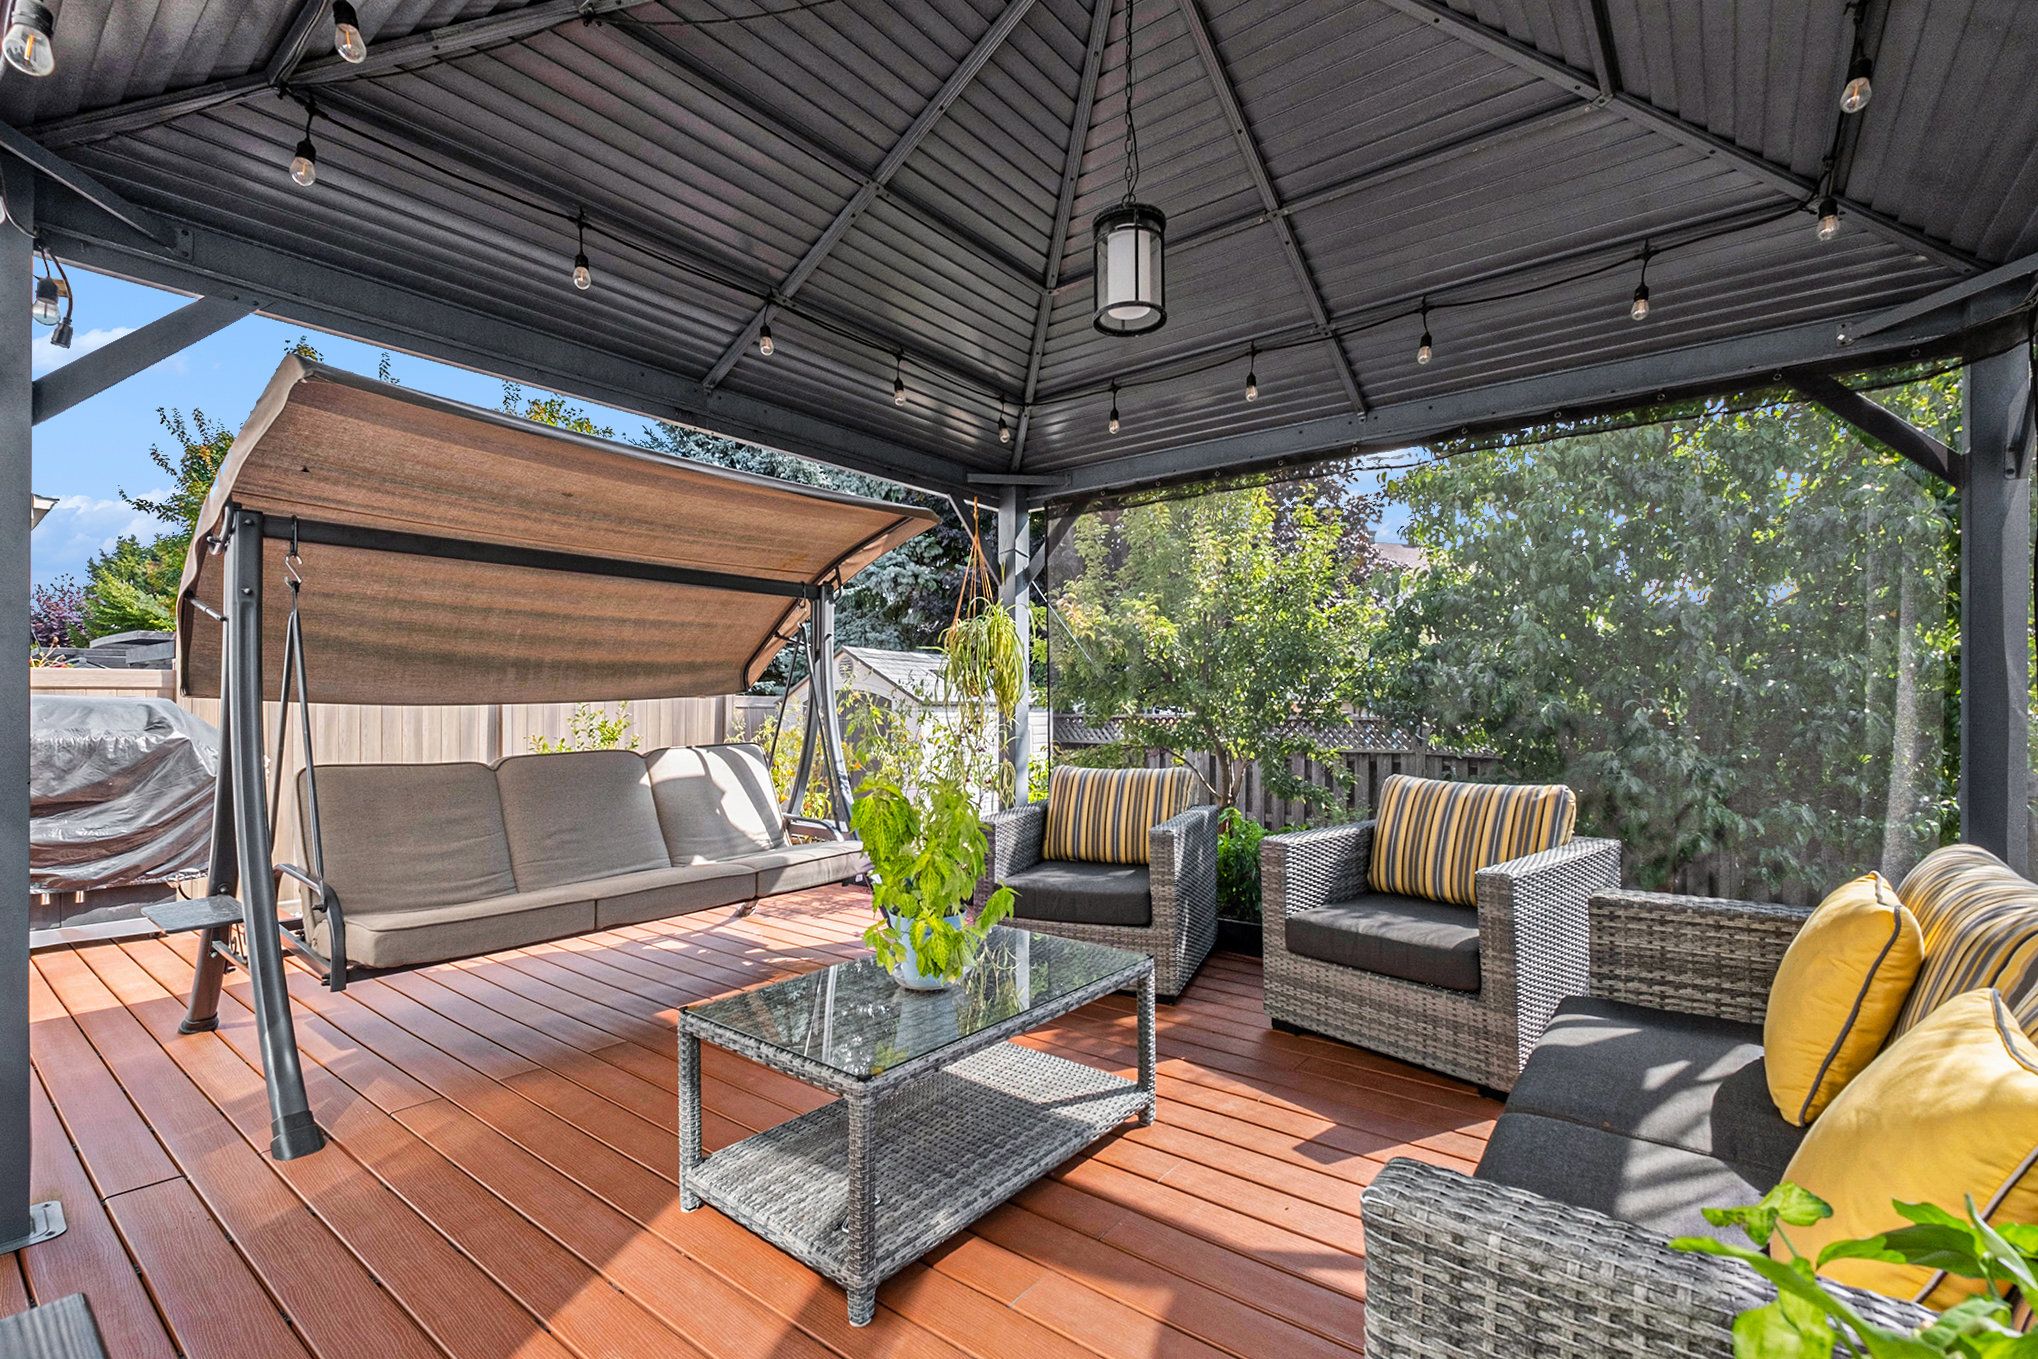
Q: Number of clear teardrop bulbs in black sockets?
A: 14